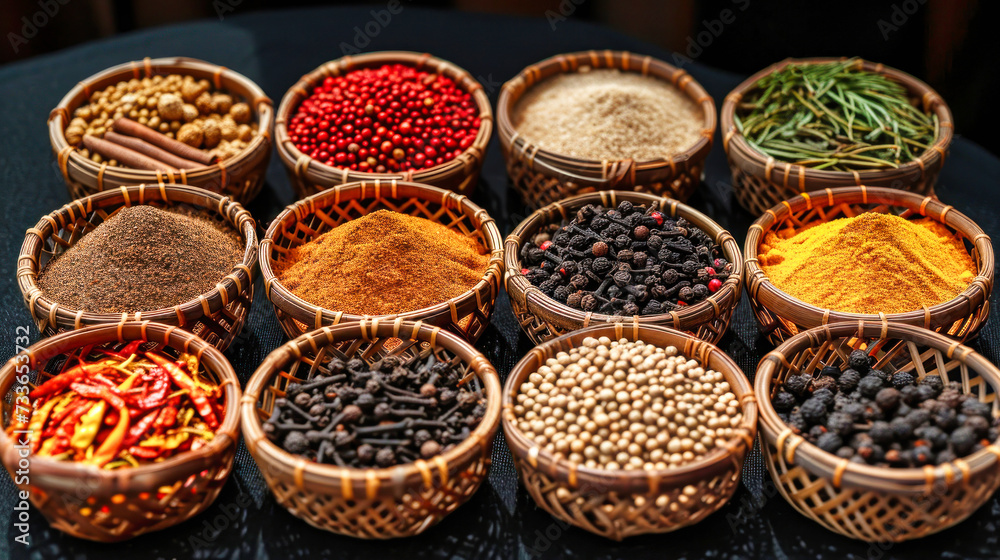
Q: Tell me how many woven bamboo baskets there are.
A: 12